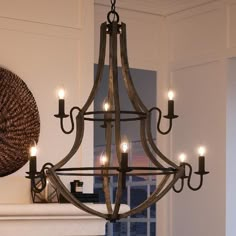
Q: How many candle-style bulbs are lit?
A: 8